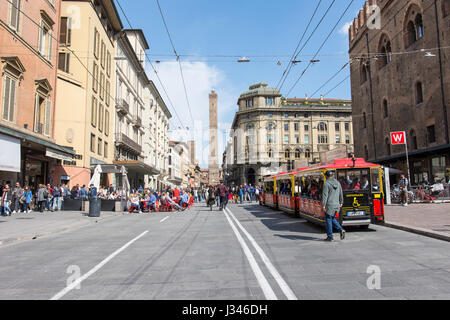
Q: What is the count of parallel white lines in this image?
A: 2